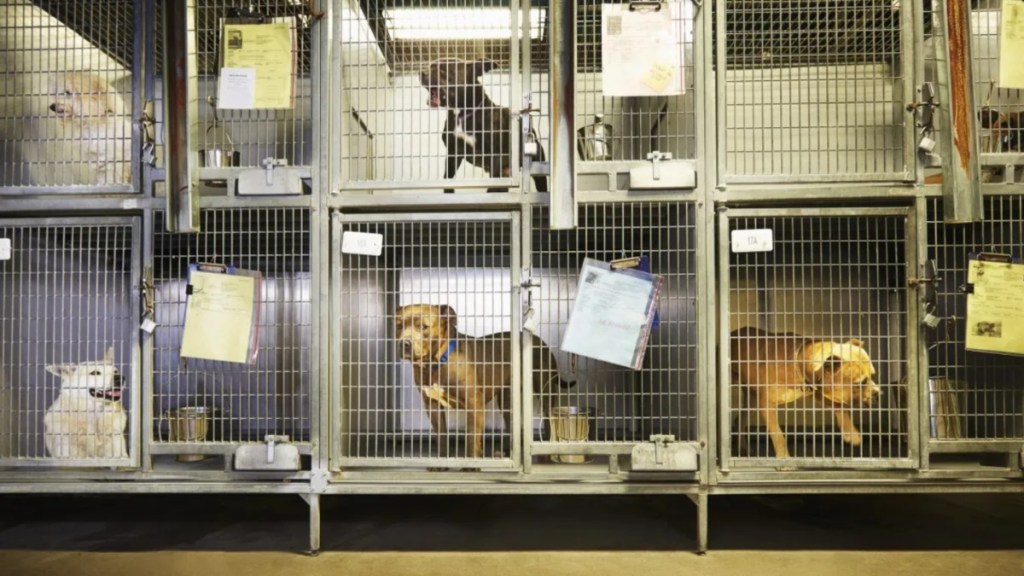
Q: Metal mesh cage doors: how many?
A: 6